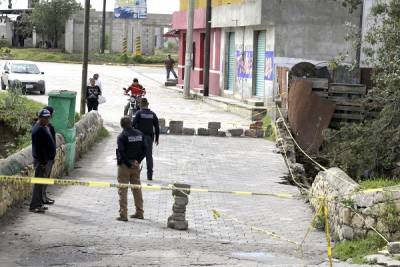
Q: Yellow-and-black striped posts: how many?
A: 2